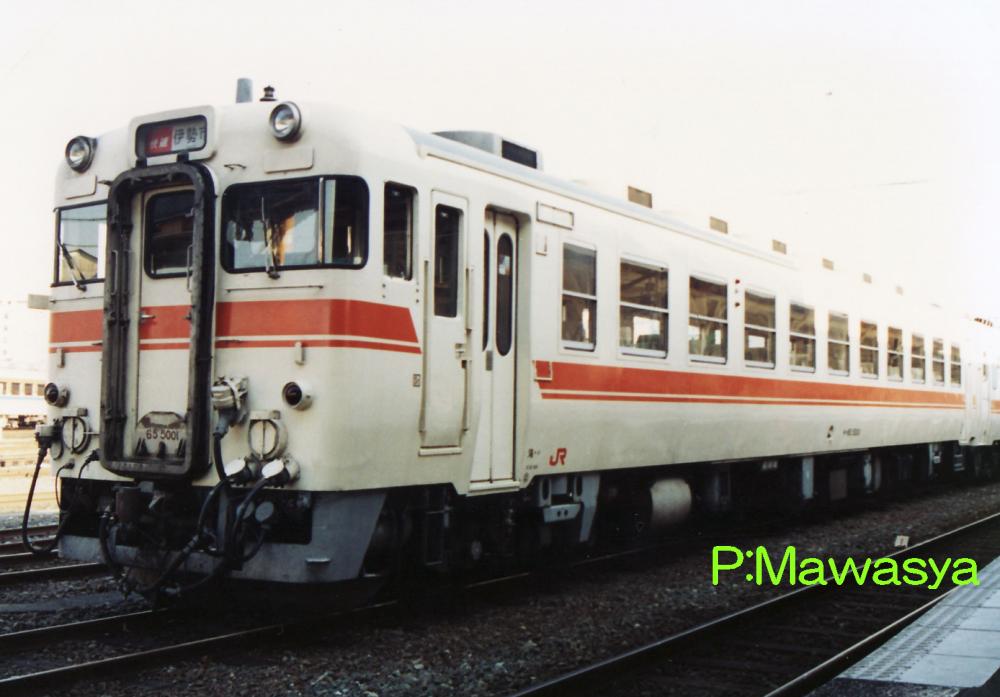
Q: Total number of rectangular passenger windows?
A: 11